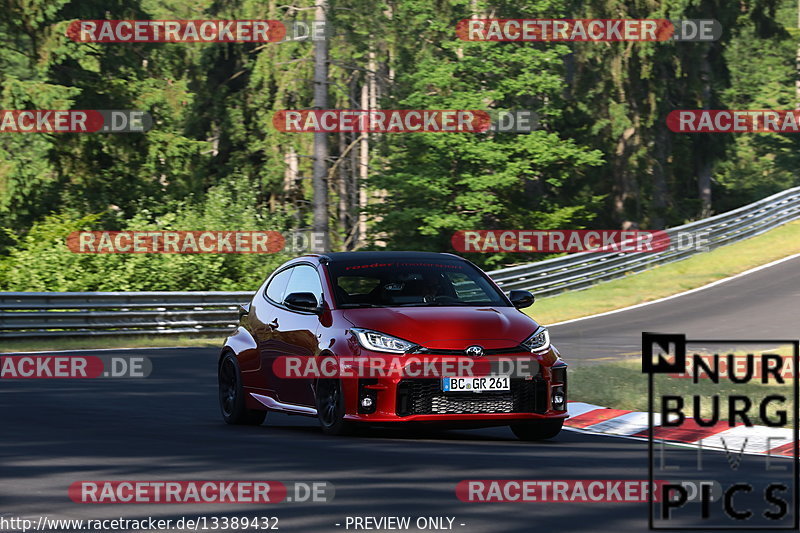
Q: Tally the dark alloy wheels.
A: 2